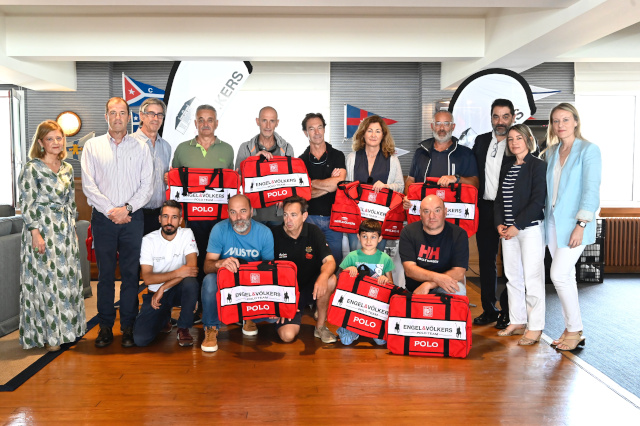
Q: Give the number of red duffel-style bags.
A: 7